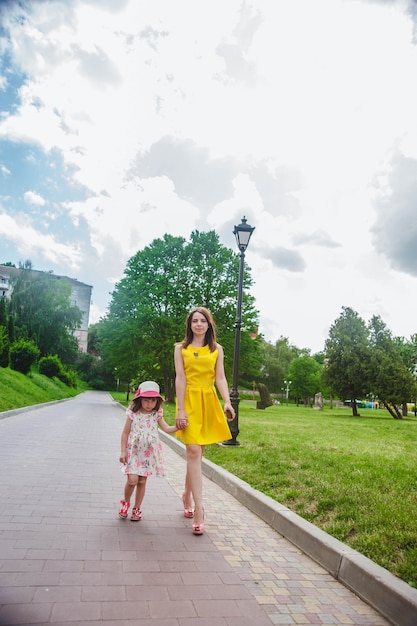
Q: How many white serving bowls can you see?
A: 0